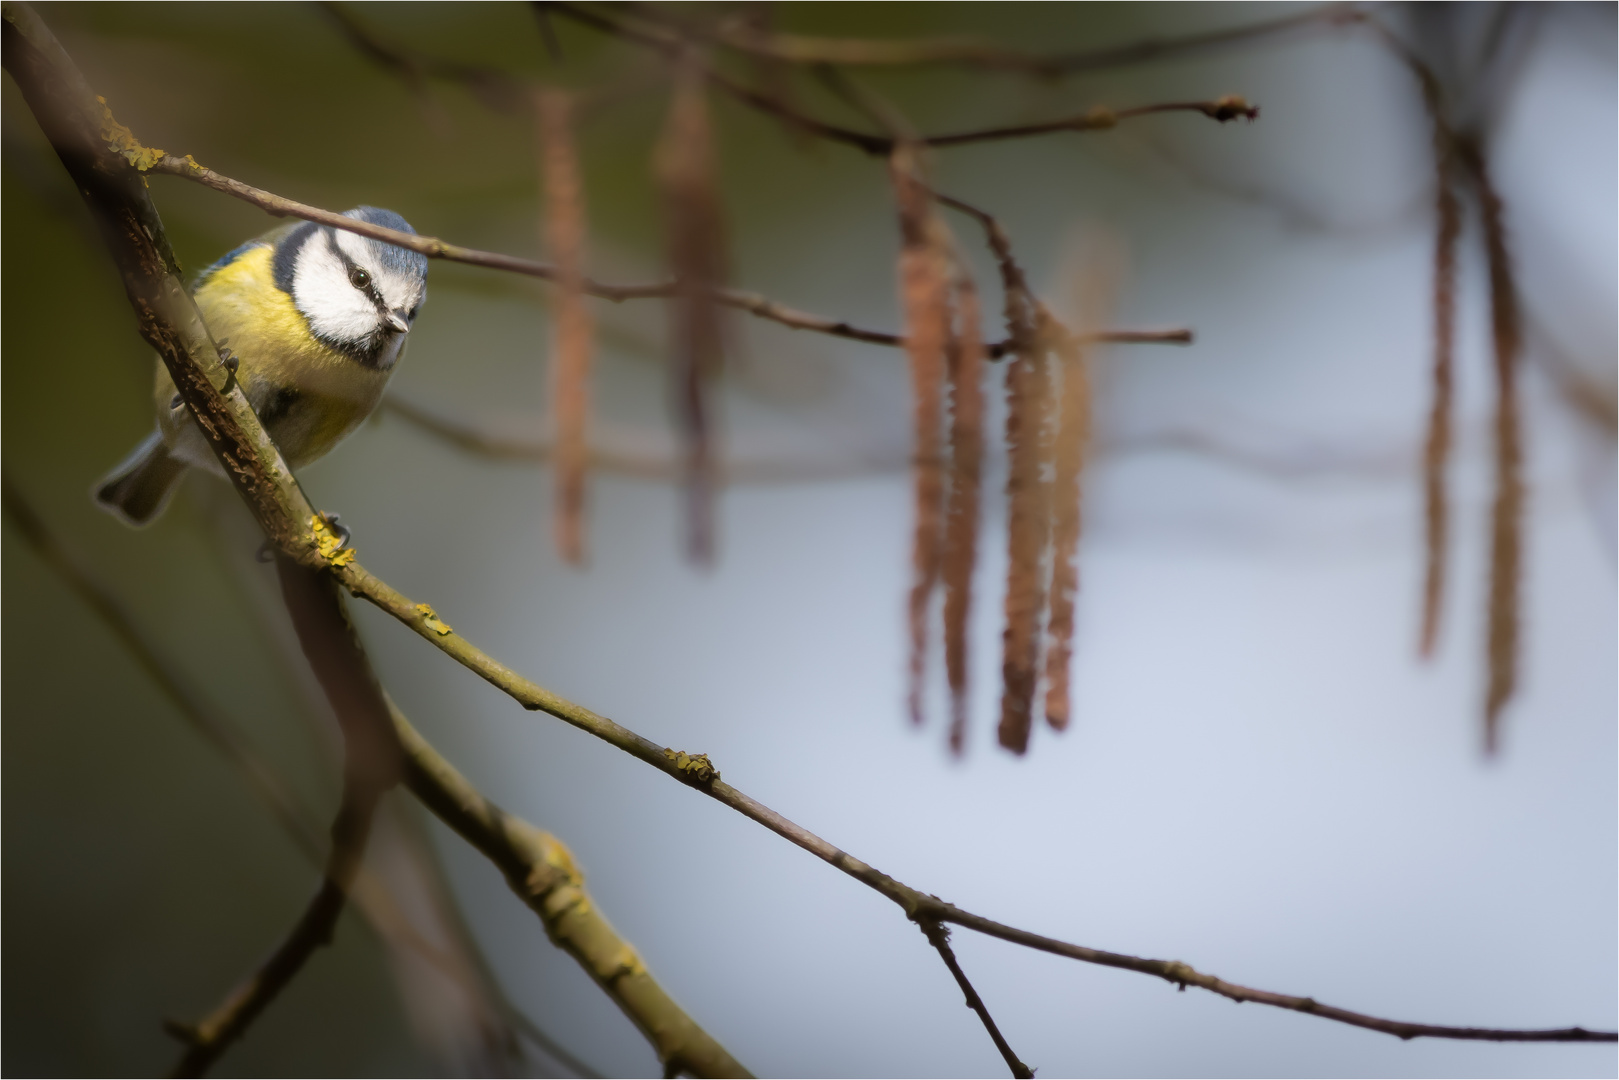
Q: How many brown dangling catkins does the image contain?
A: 8